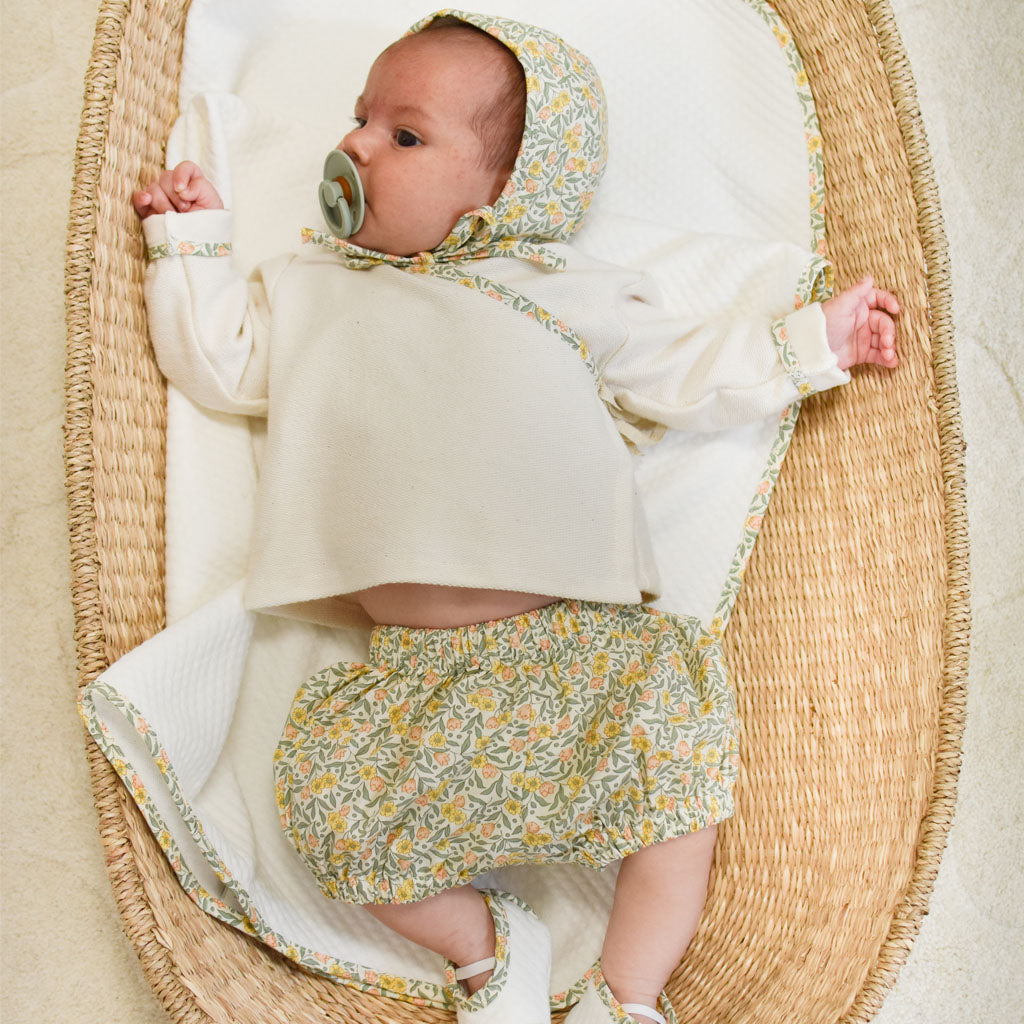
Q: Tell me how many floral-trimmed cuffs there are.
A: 2